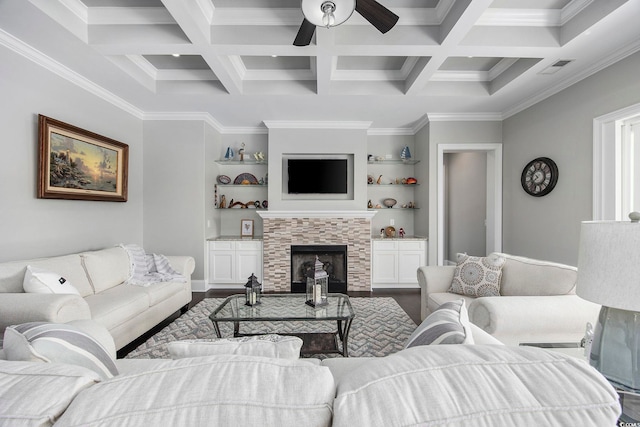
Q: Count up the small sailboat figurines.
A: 2